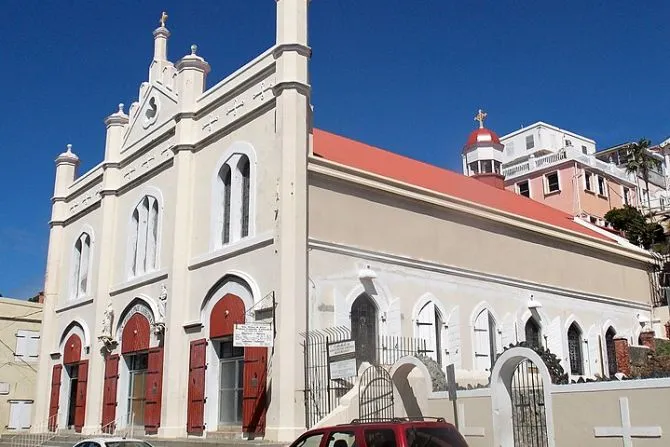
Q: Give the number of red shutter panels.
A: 6